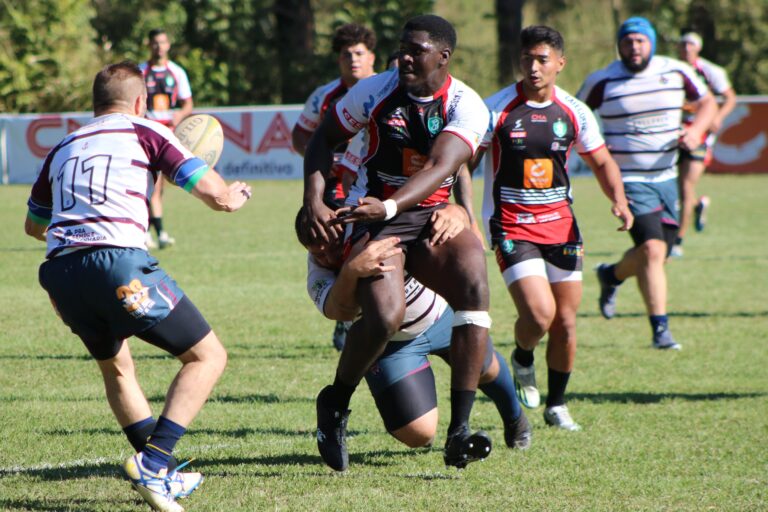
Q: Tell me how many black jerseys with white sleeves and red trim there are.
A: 5